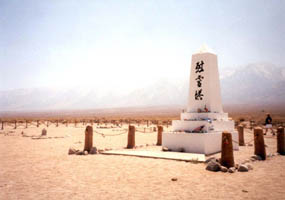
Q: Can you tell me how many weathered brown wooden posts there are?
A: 7